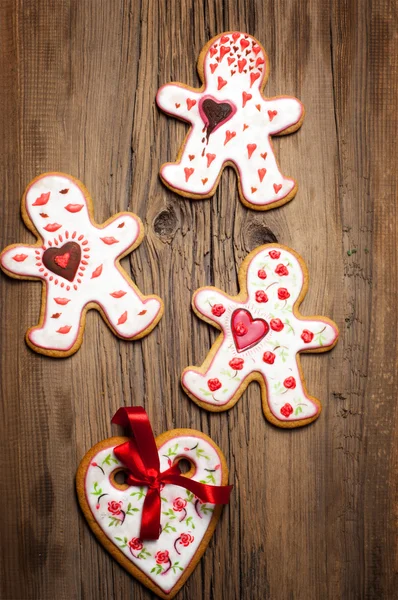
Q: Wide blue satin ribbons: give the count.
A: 0